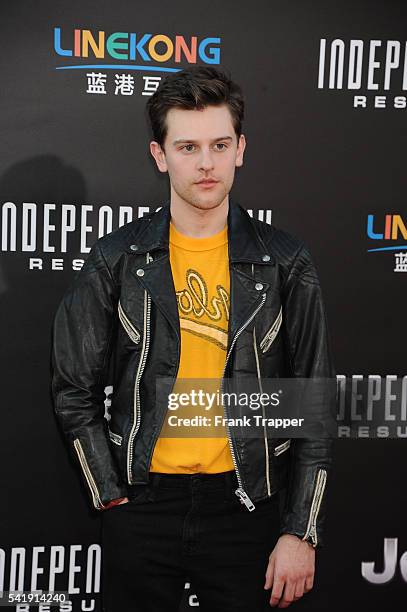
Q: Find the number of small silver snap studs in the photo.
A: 4